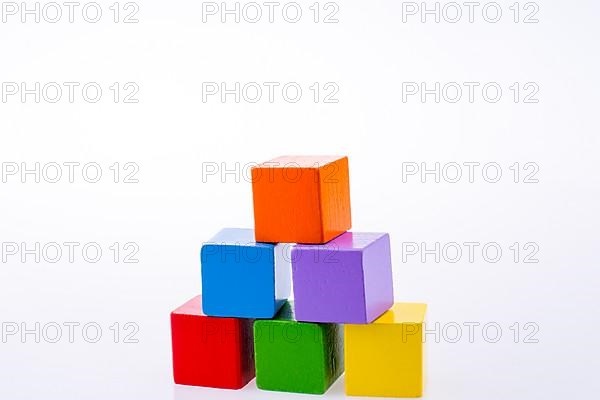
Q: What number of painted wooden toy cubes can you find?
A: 6